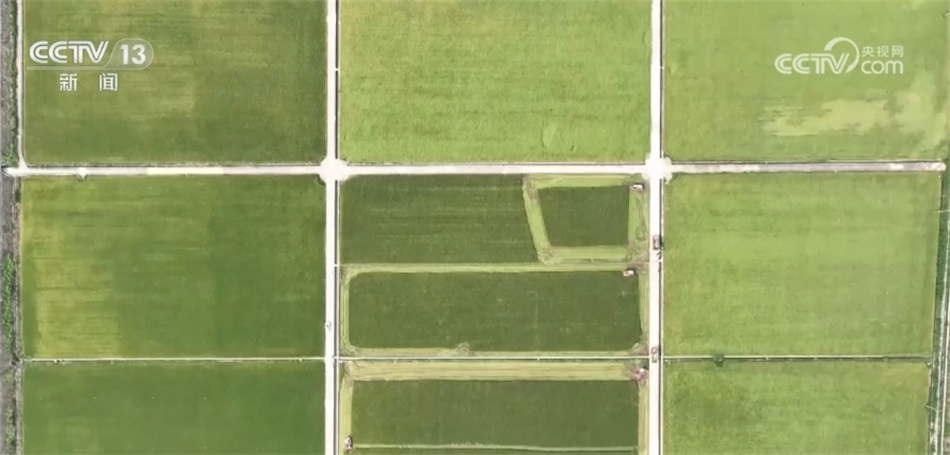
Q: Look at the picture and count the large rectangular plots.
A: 9